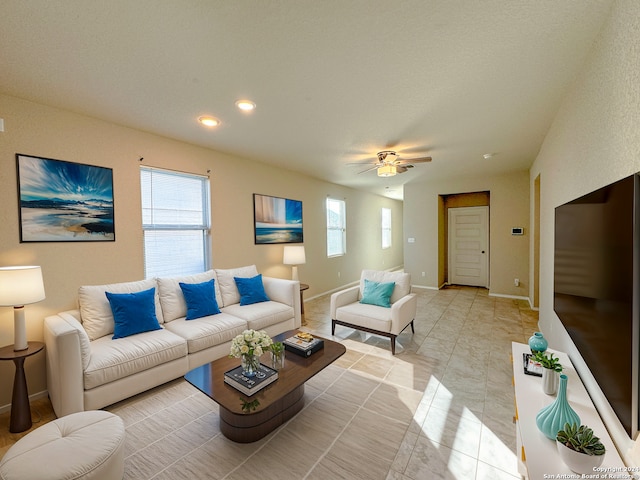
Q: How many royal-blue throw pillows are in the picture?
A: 3